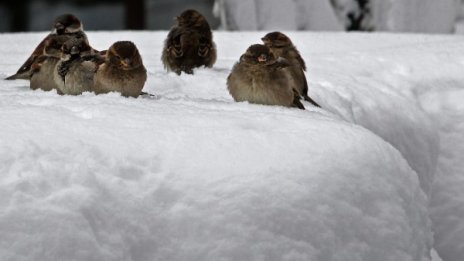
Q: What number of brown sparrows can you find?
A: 7